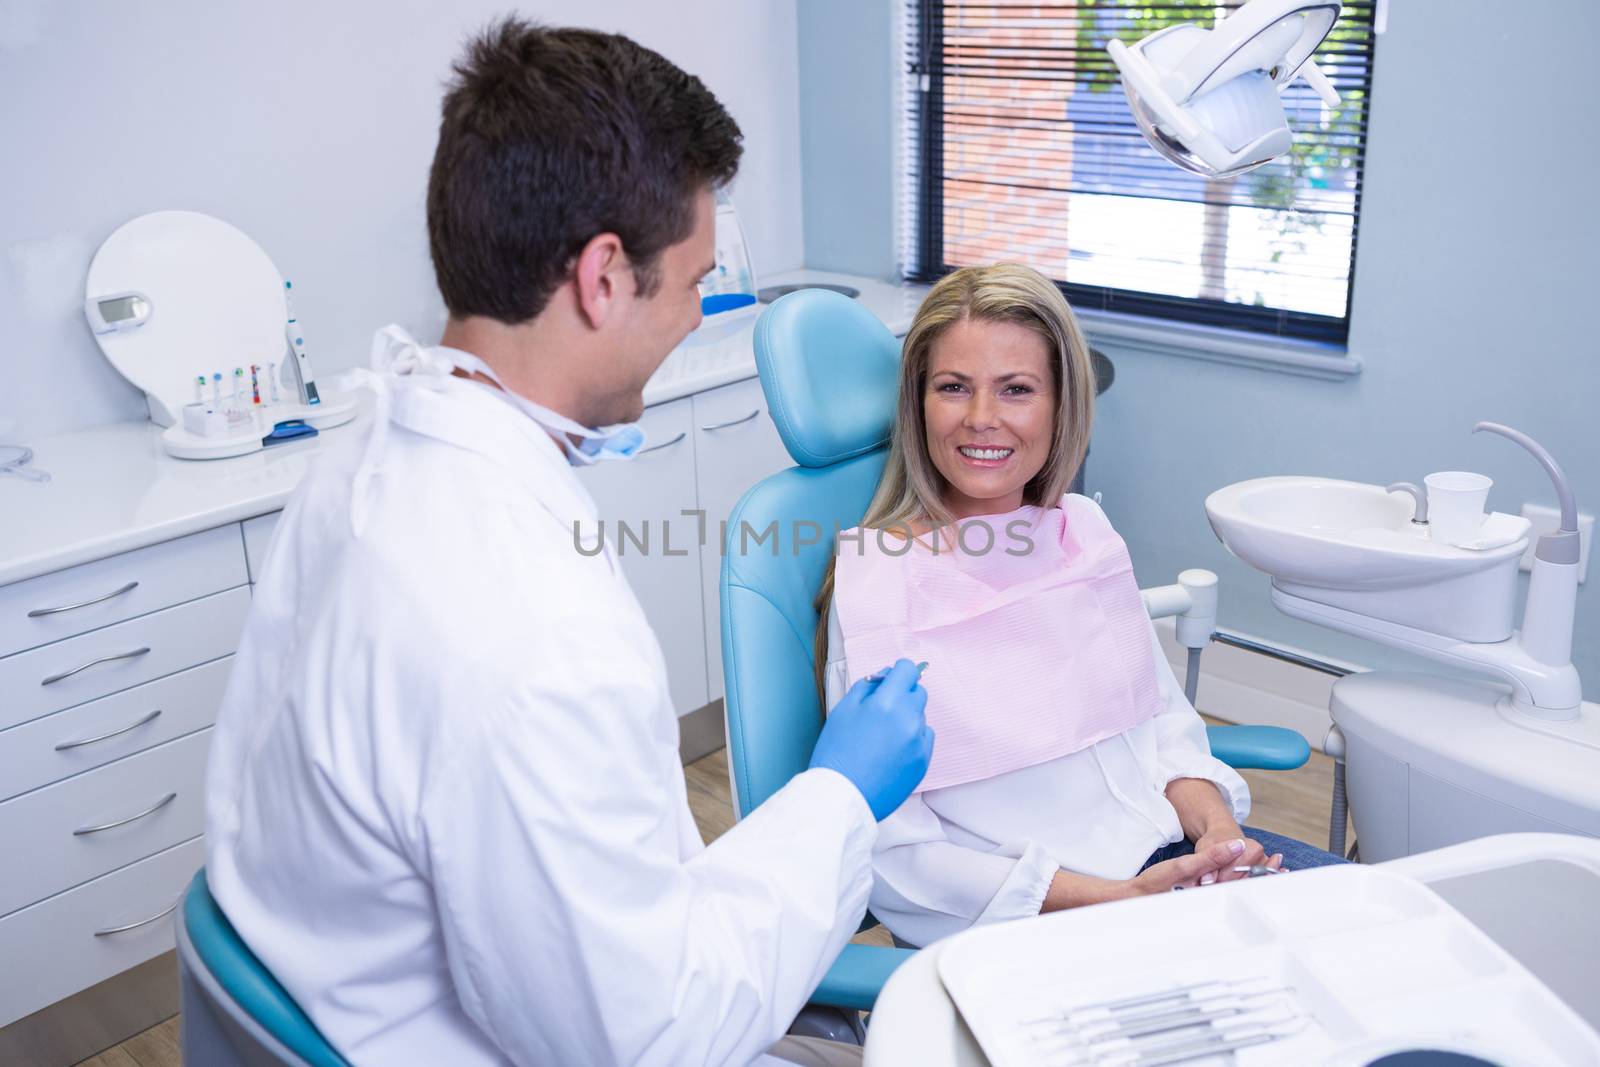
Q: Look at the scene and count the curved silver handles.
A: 7